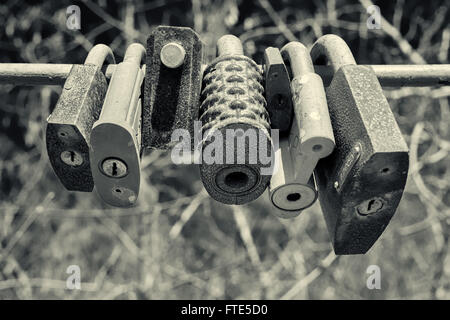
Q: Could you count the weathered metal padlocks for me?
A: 7